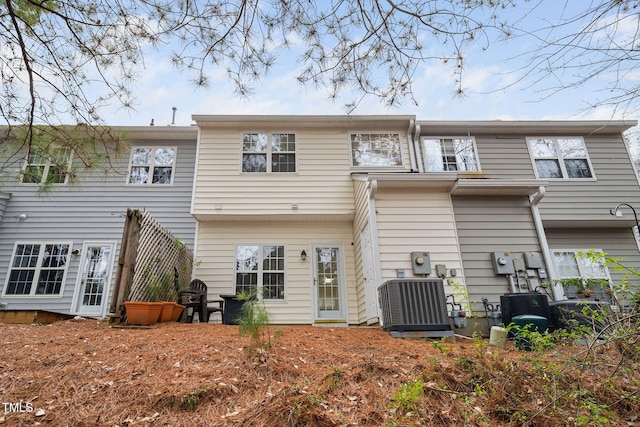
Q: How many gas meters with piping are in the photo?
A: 2